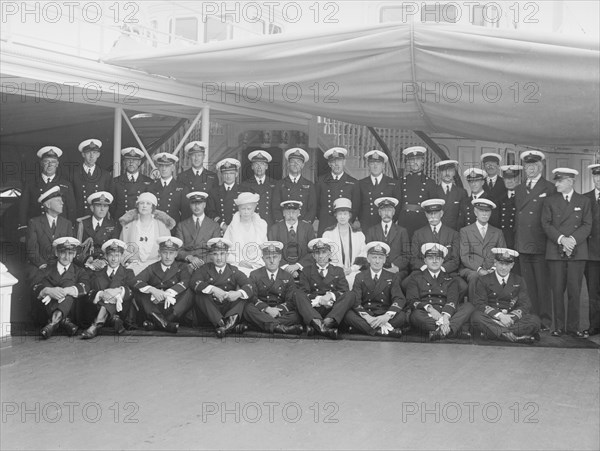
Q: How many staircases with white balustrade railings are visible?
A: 2